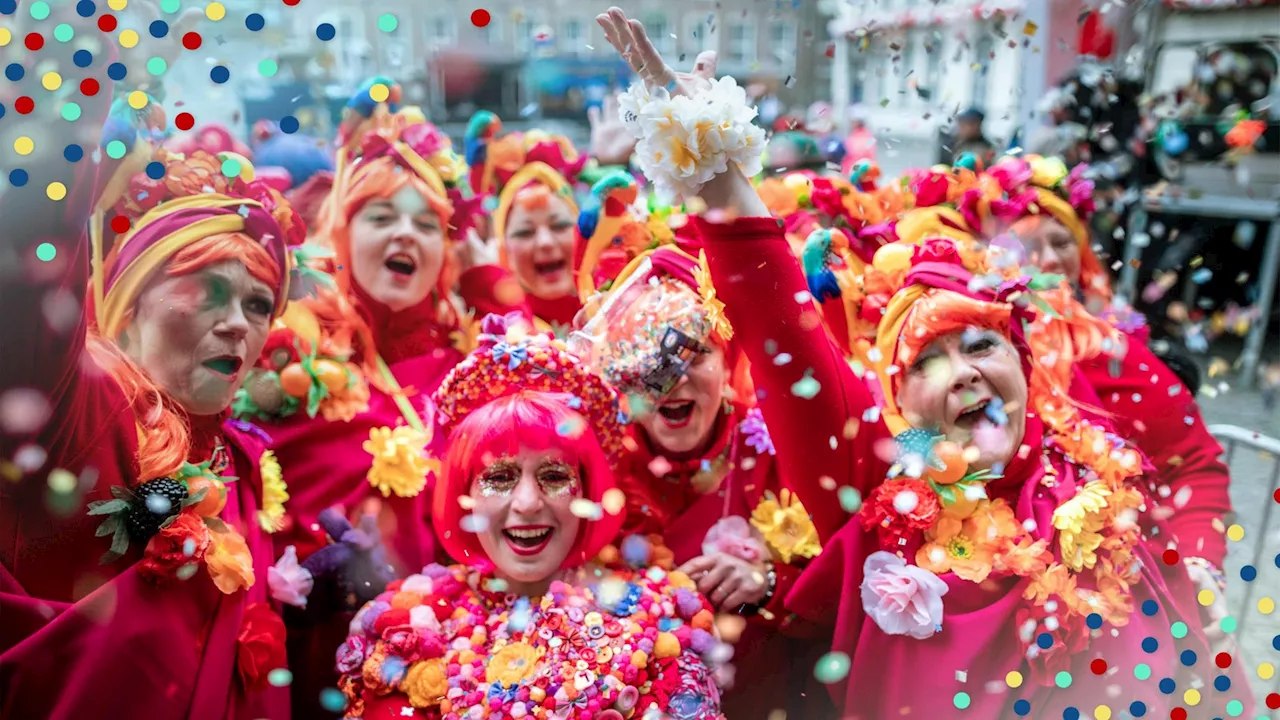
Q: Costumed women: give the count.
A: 7